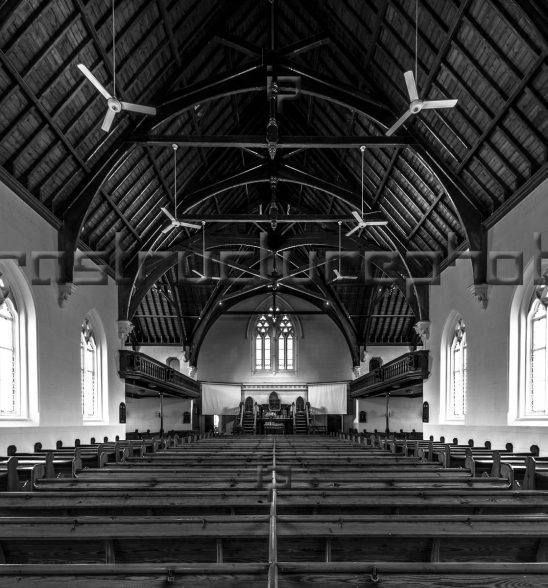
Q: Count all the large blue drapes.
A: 0